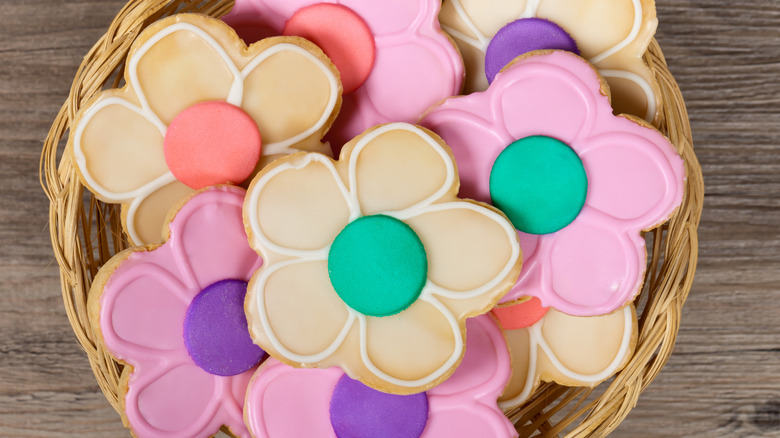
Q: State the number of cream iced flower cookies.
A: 4